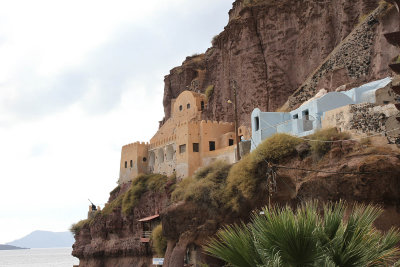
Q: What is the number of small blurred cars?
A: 0